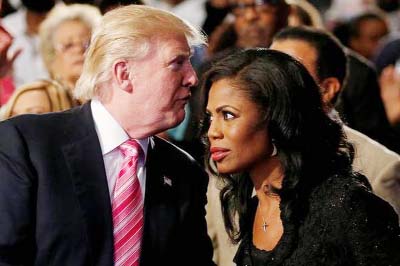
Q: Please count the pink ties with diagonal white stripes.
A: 1